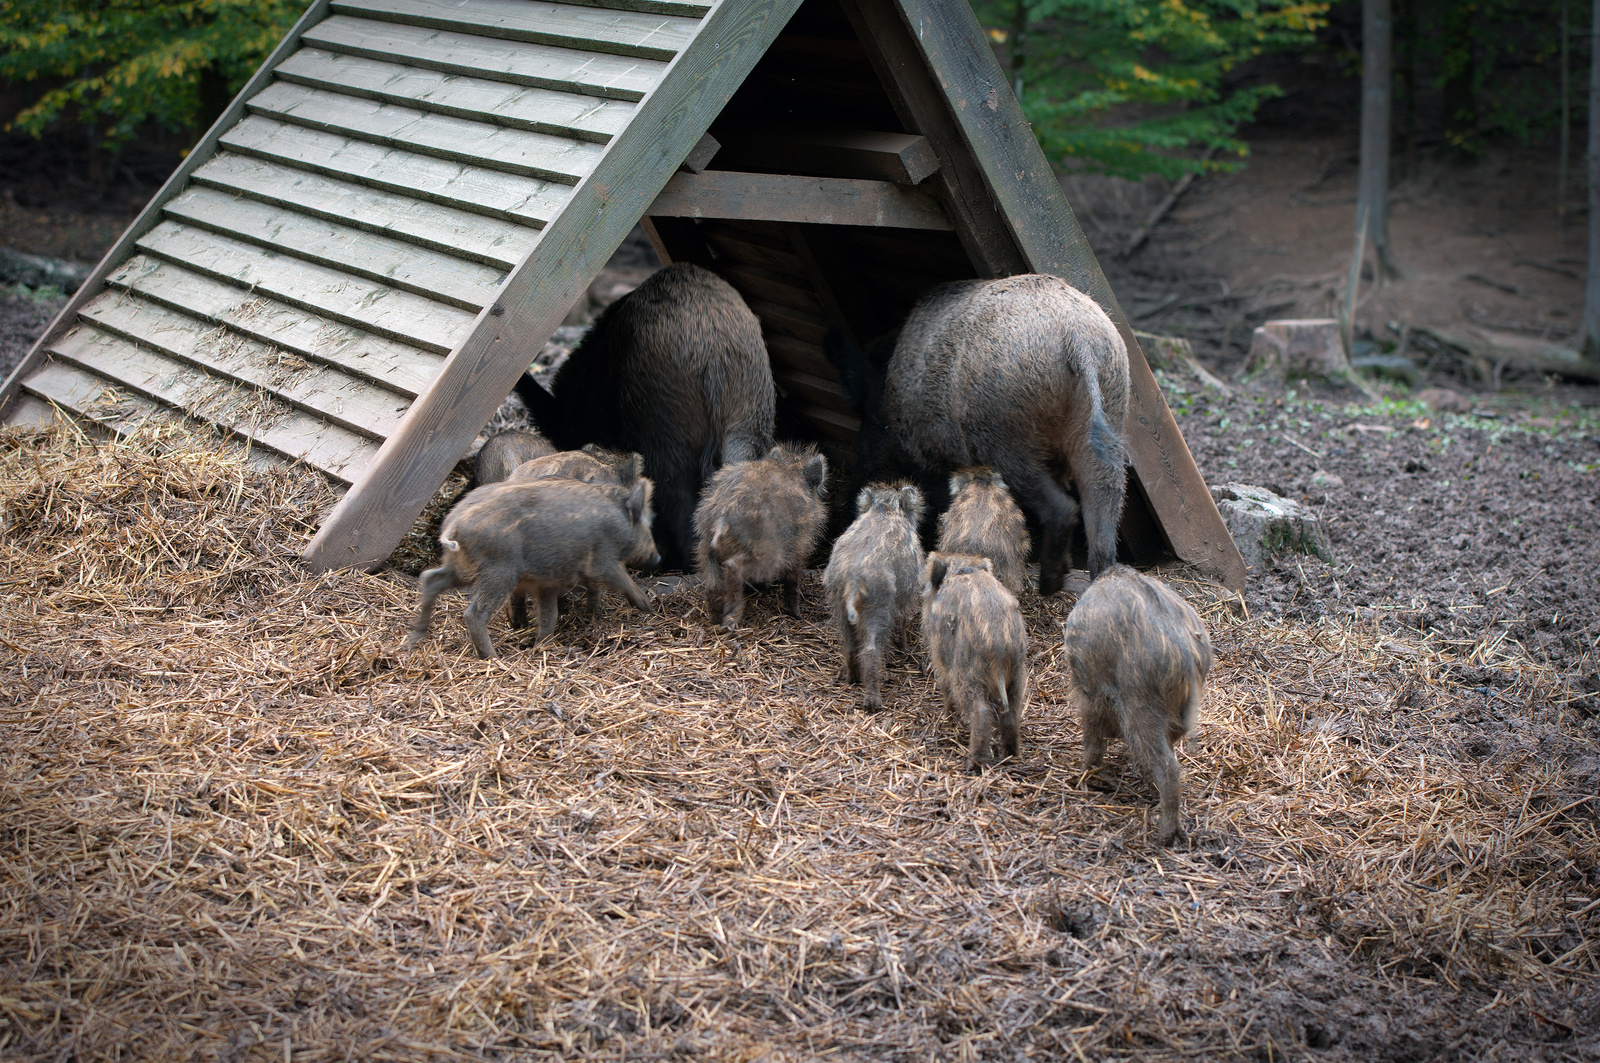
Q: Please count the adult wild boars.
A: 2